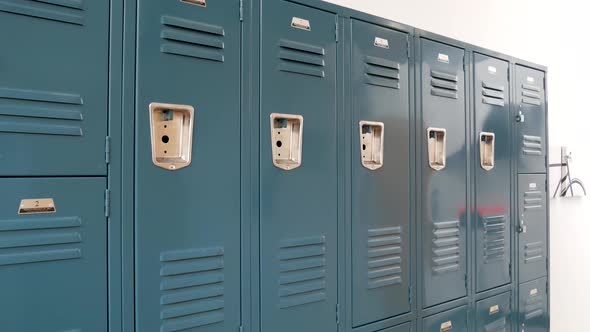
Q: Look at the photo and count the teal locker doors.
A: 13